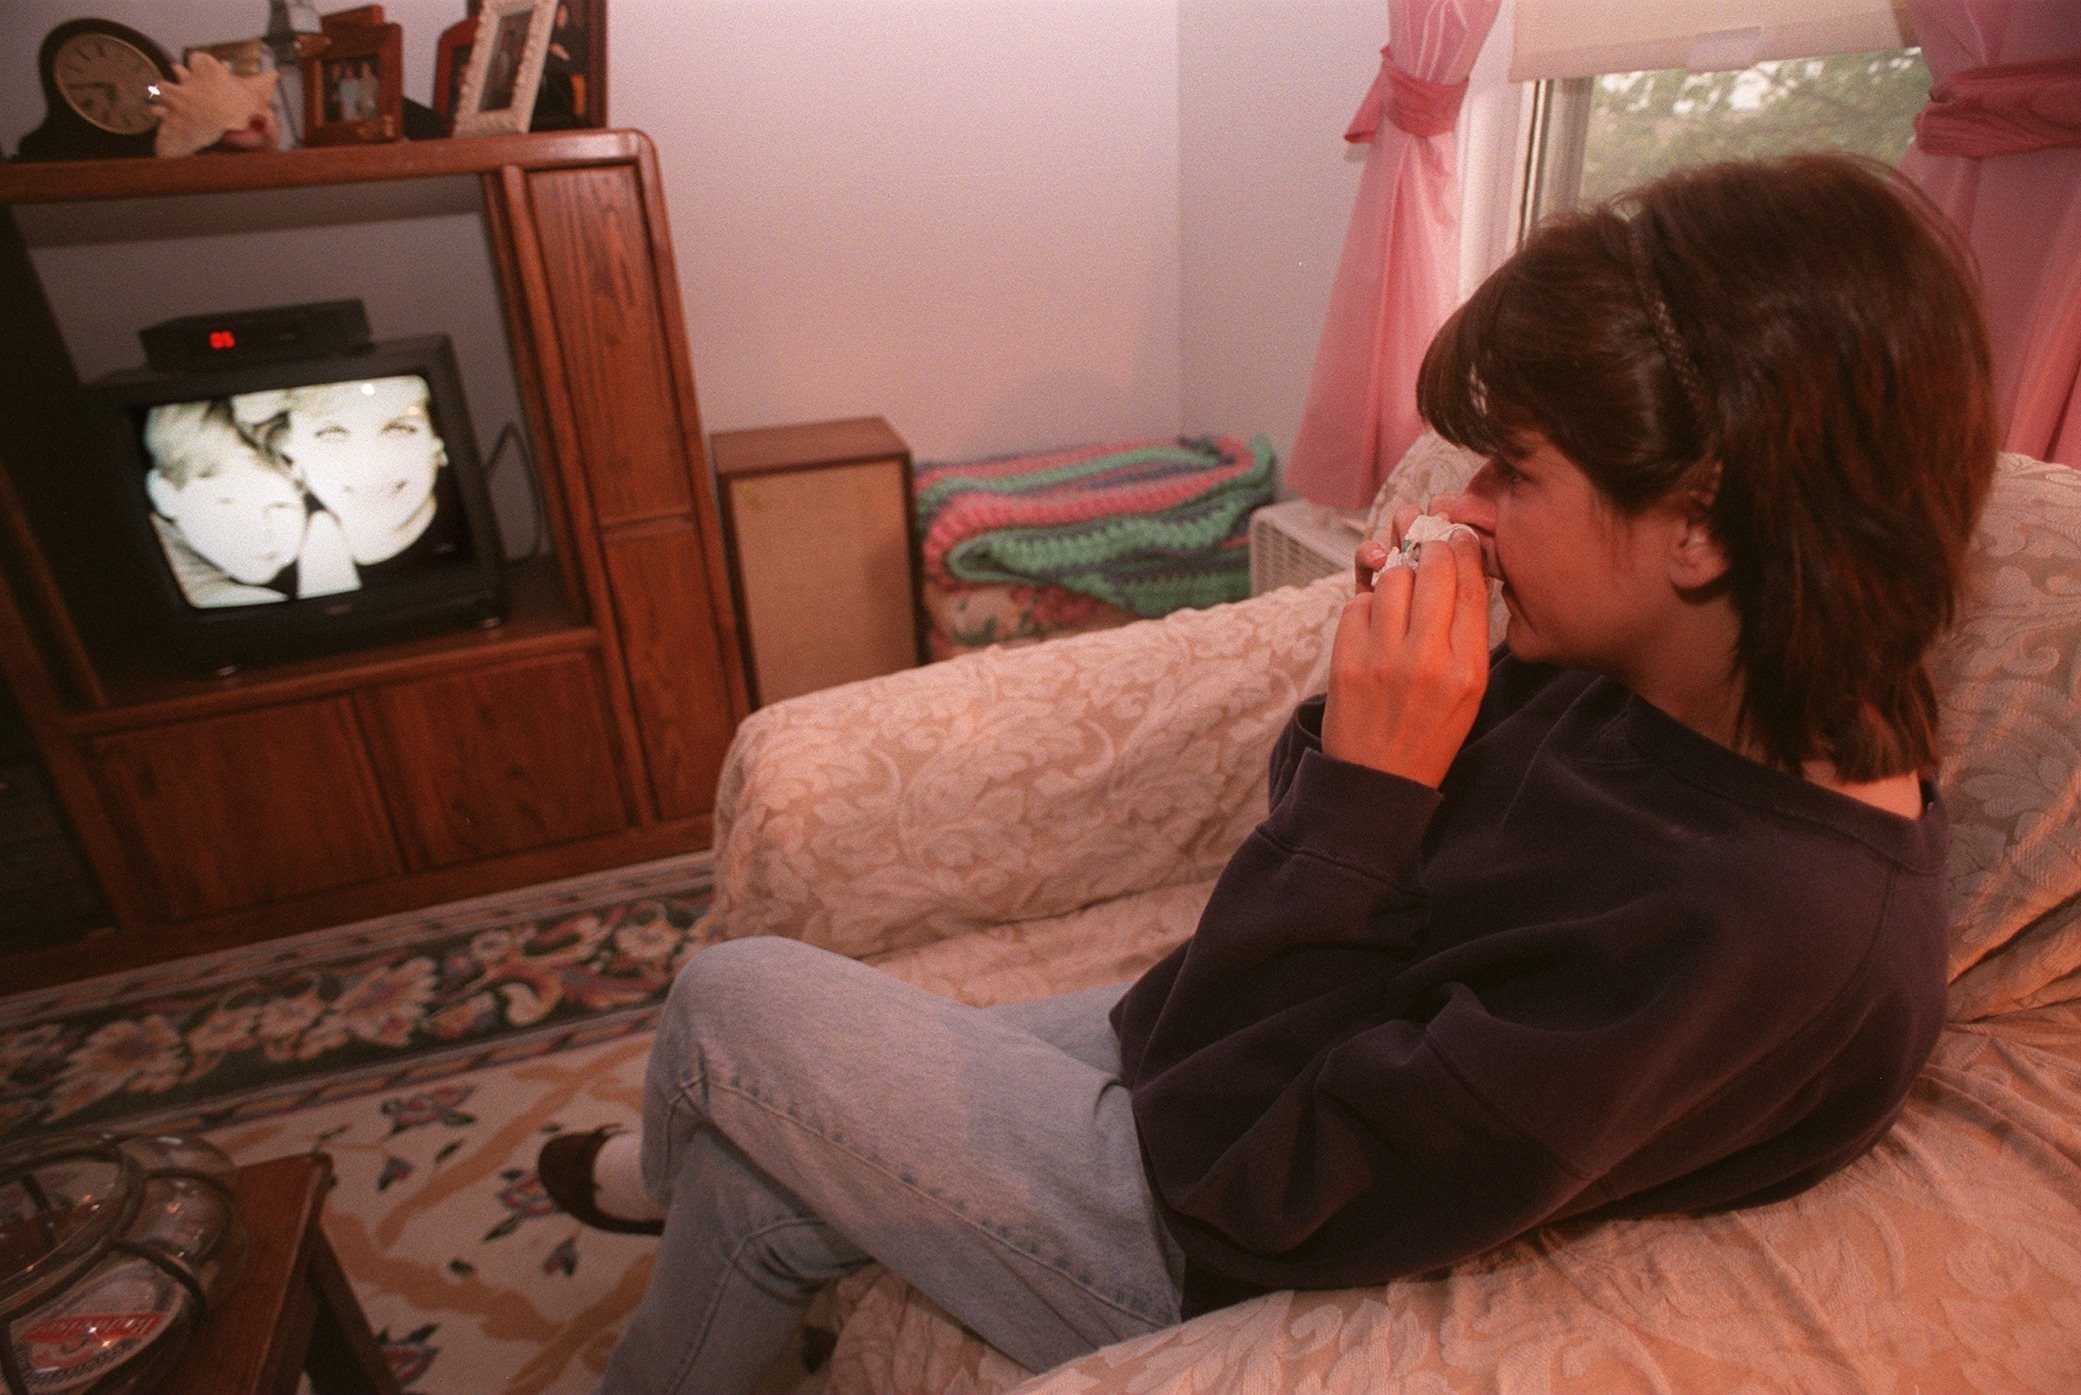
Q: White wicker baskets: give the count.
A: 0